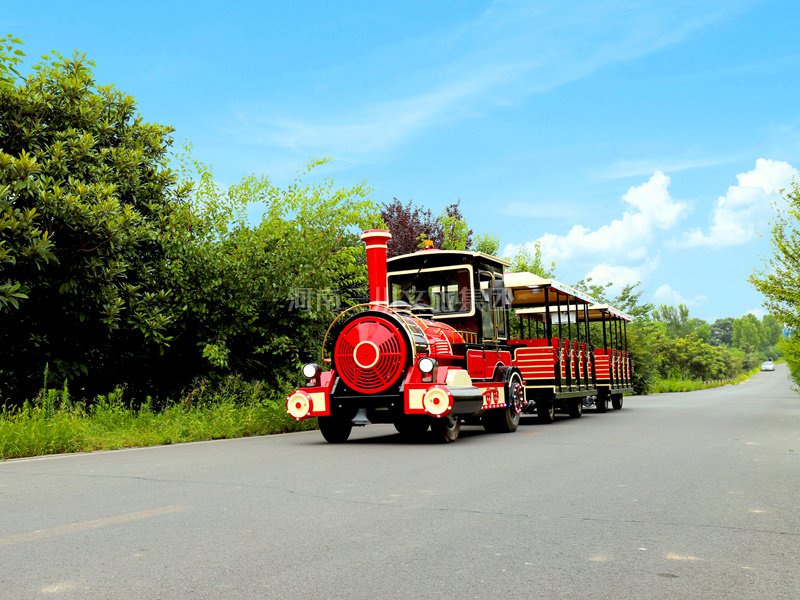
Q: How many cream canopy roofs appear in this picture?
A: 2